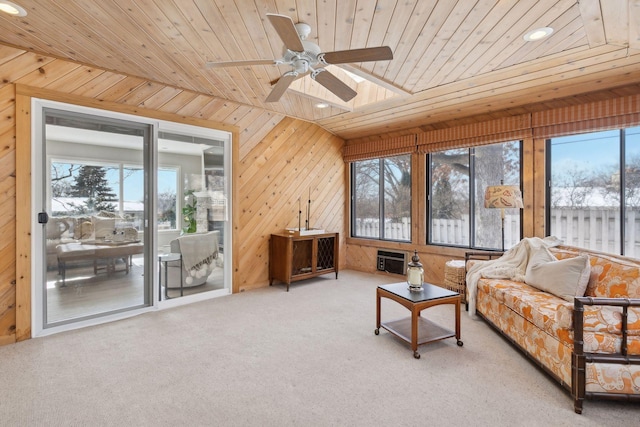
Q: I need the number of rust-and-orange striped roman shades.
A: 3